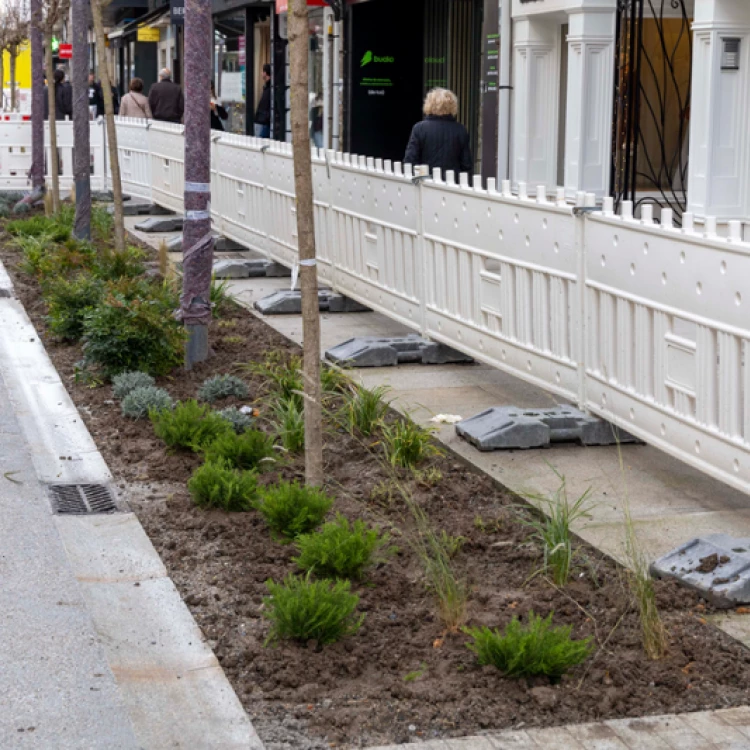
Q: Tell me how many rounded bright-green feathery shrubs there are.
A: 7